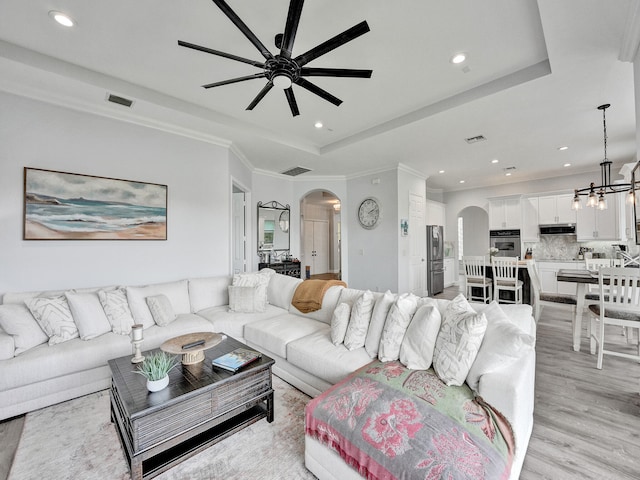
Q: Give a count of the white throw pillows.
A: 15